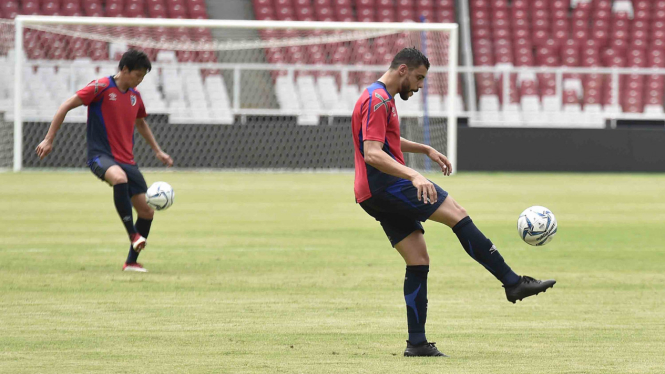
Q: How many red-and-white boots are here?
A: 2